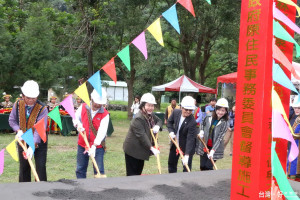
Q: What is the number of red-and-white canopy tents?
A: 1